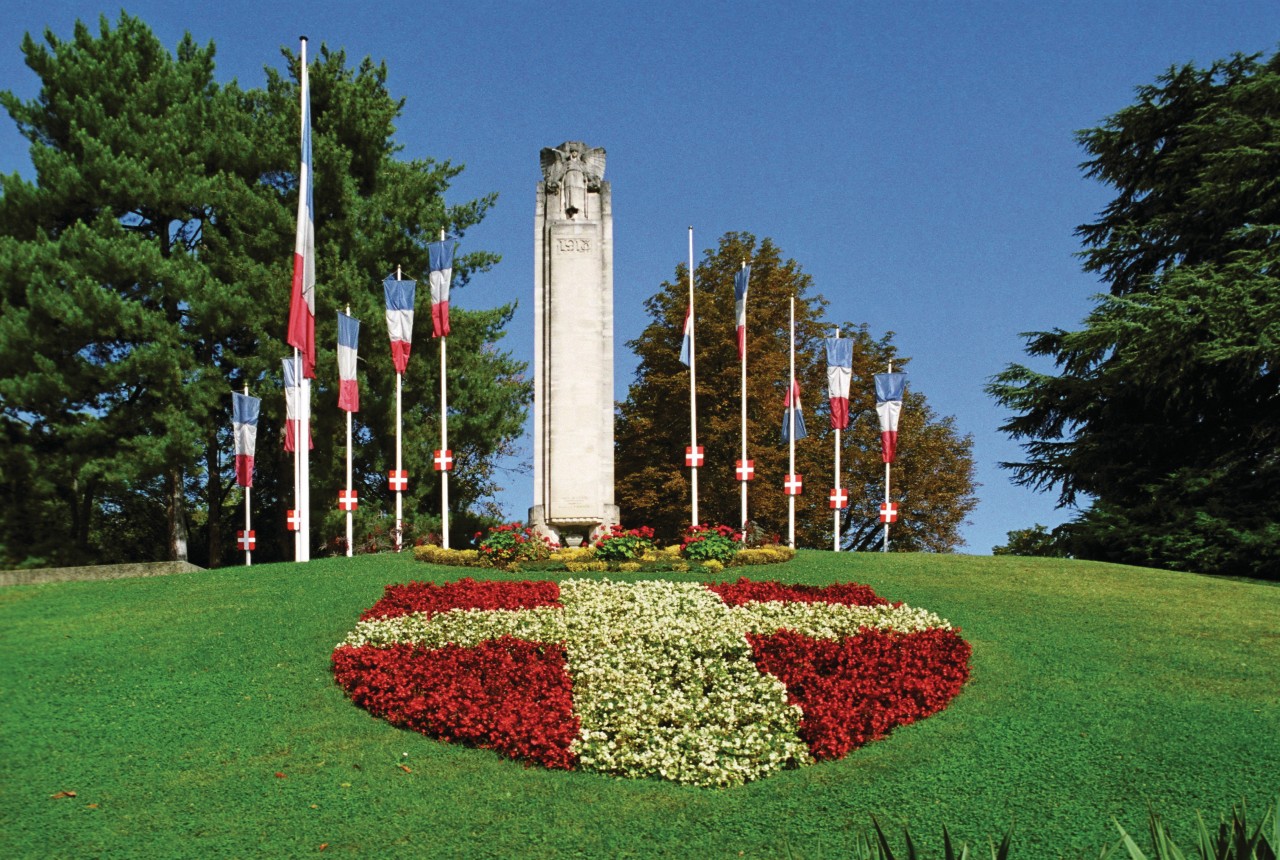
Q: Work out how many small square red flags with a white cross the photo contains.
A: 10